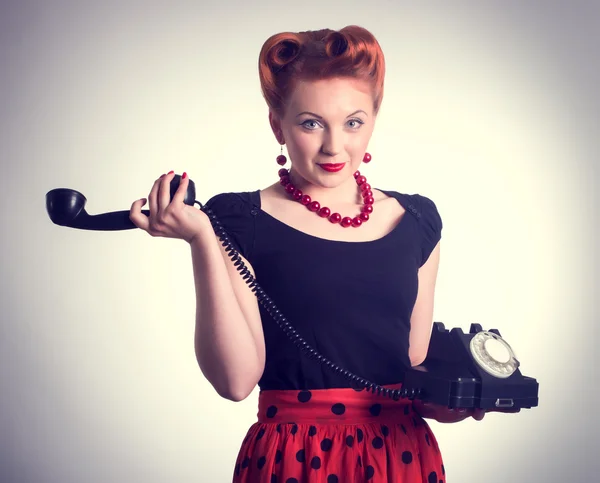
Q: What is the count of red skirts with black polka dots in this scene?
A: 1